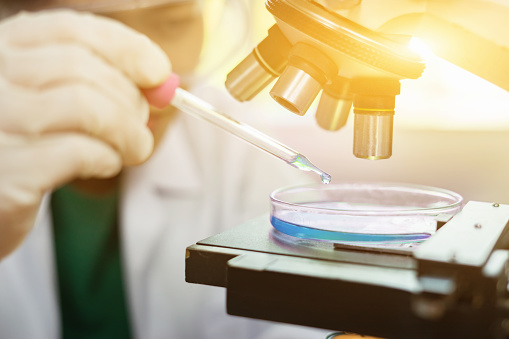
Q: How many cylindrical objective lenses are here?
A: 4